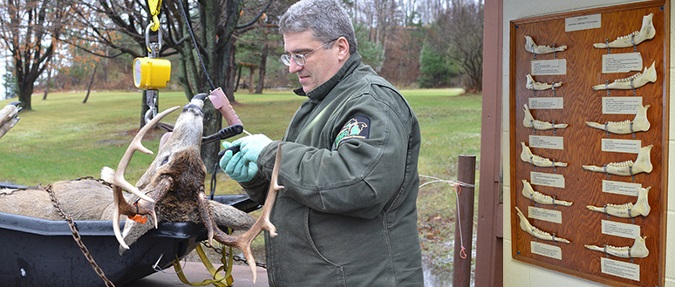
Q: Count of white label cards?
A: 13